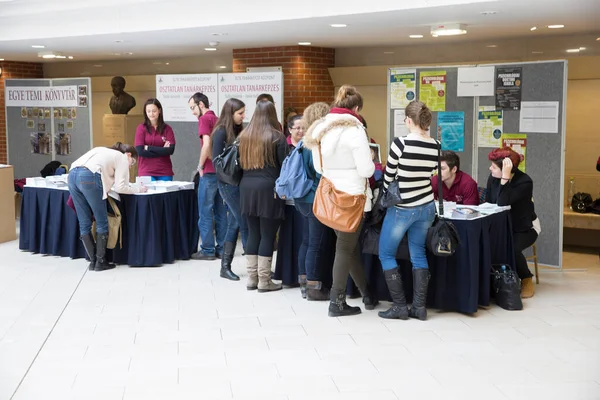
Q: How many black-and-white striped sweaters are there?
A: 1